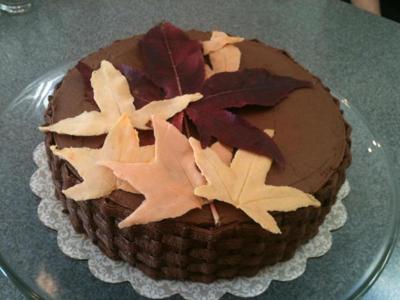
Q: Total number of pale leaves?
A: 5